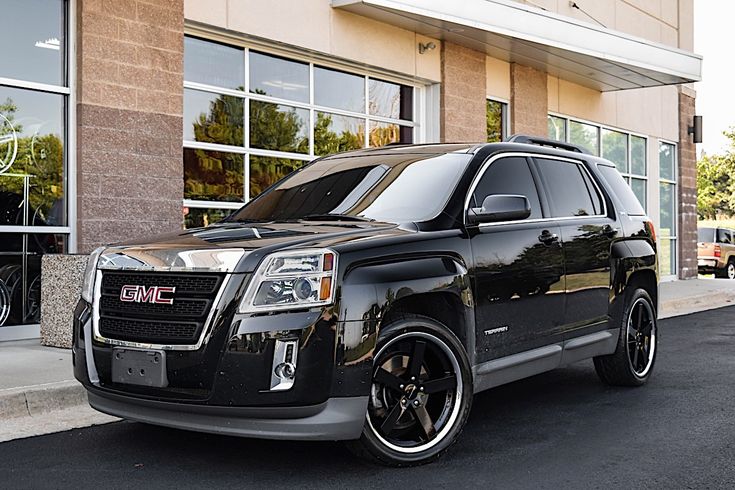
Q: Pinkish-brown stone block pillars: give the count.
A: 4